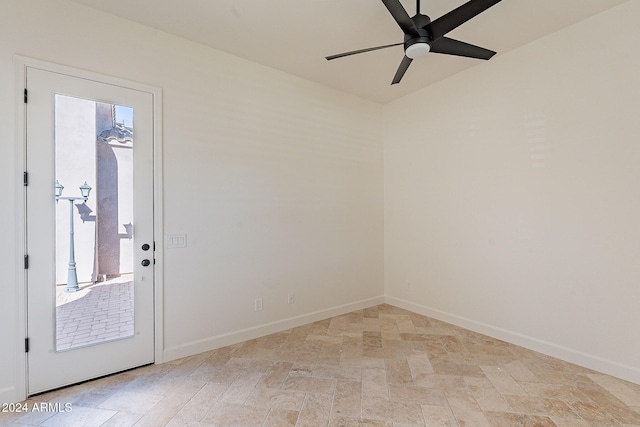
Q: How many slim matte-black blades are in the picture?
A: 5